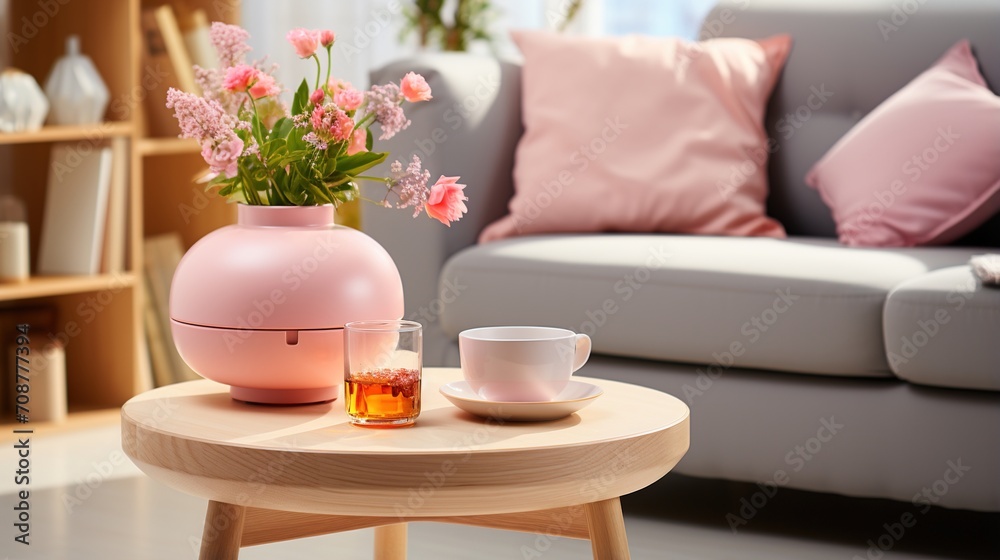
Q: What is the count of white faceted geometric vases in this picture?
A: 2